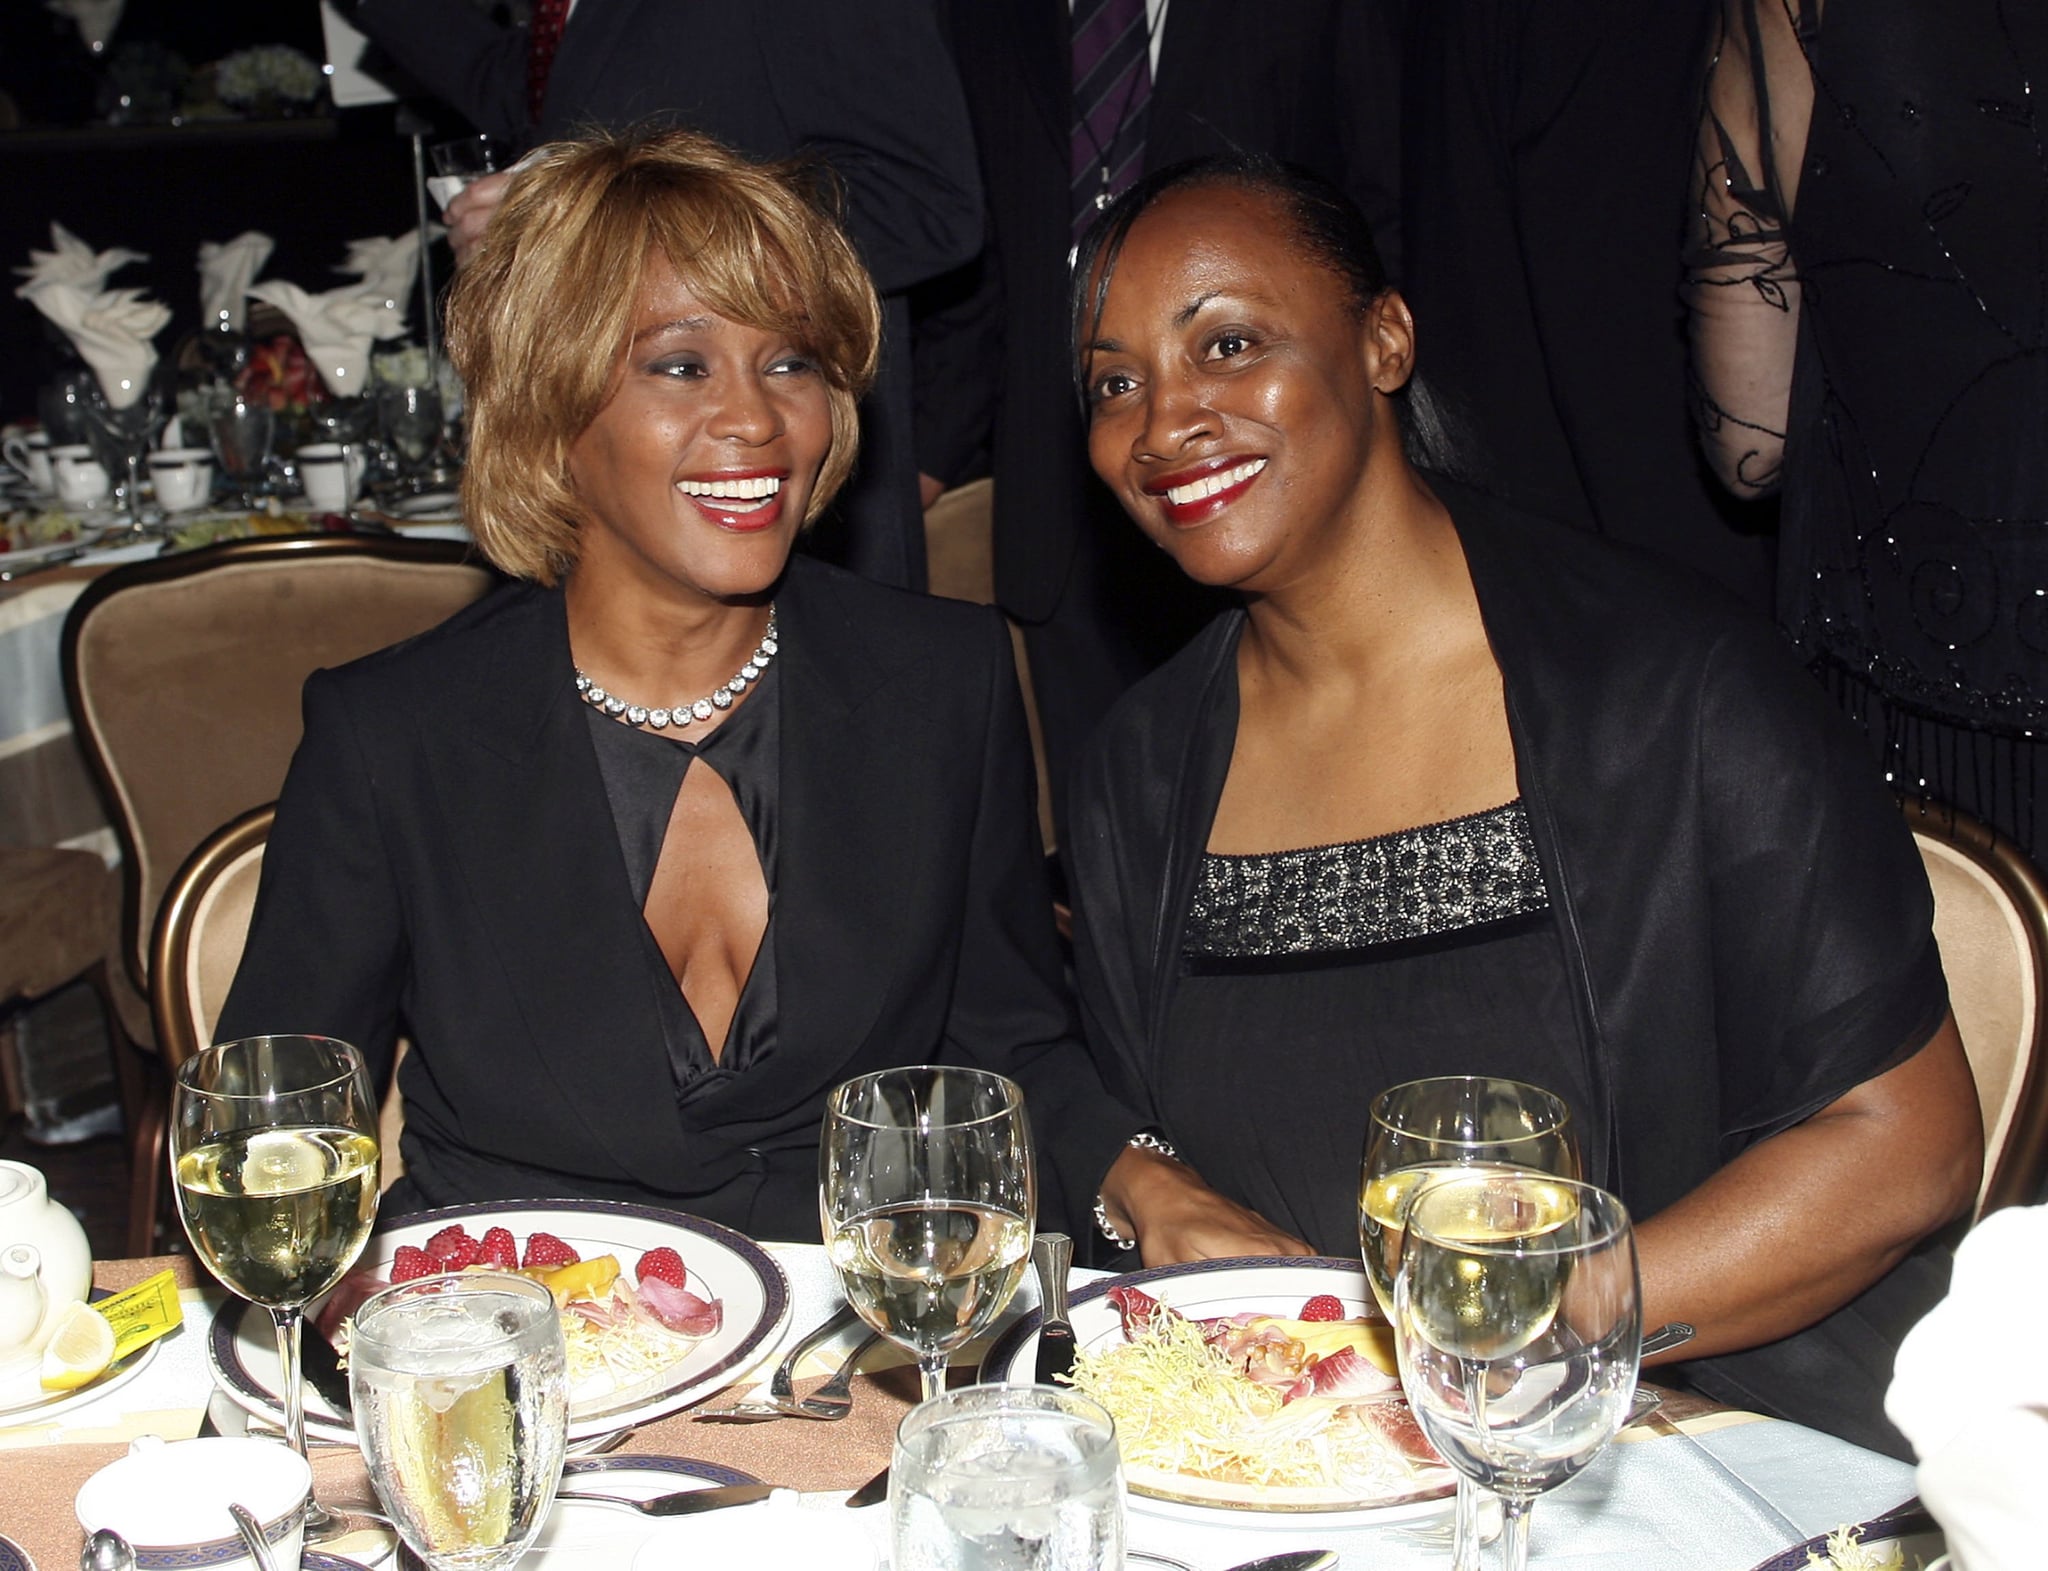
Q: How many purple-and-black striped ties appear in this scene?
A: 1